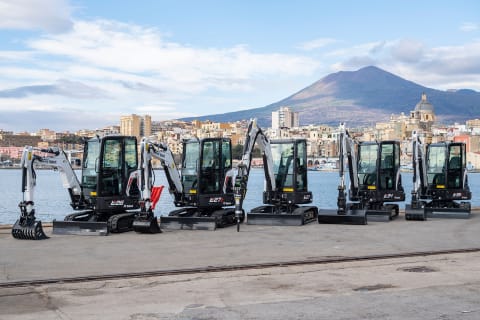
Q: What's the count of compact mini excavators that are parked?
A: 5